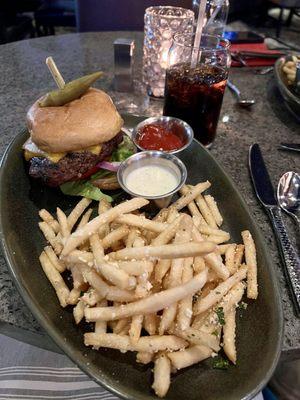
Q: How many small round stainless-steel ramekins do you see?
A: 2